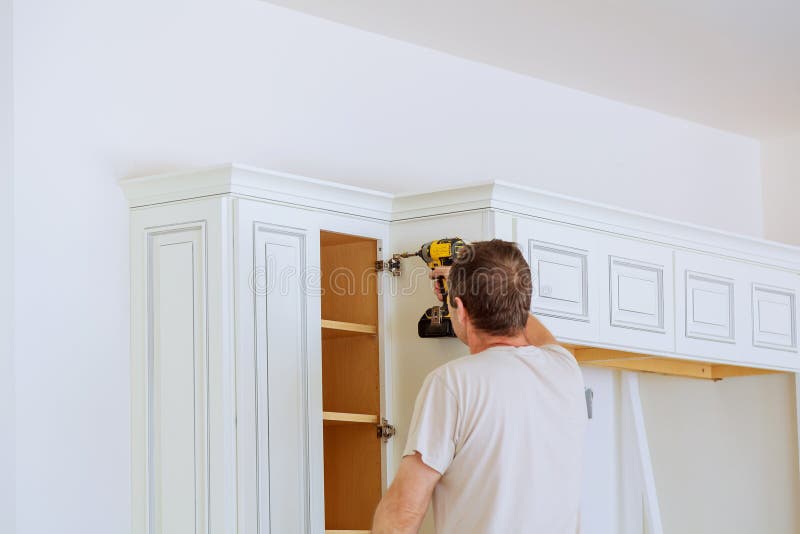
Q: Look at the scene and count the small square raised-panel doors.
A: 4